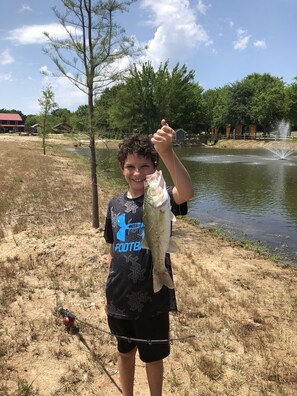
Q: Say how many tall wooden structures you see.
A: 4